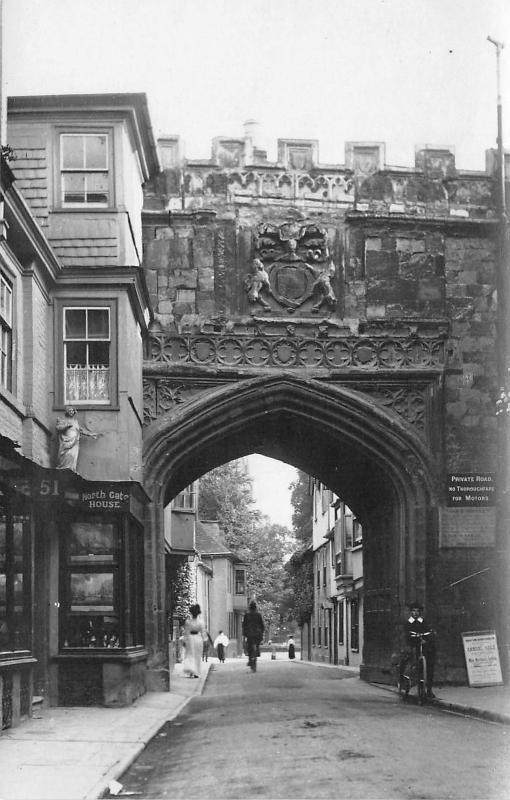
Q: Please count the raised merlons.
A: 6